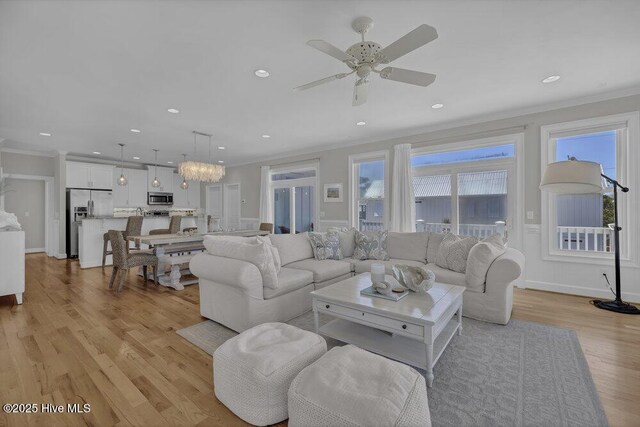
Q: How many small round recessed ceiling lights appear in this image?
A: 13